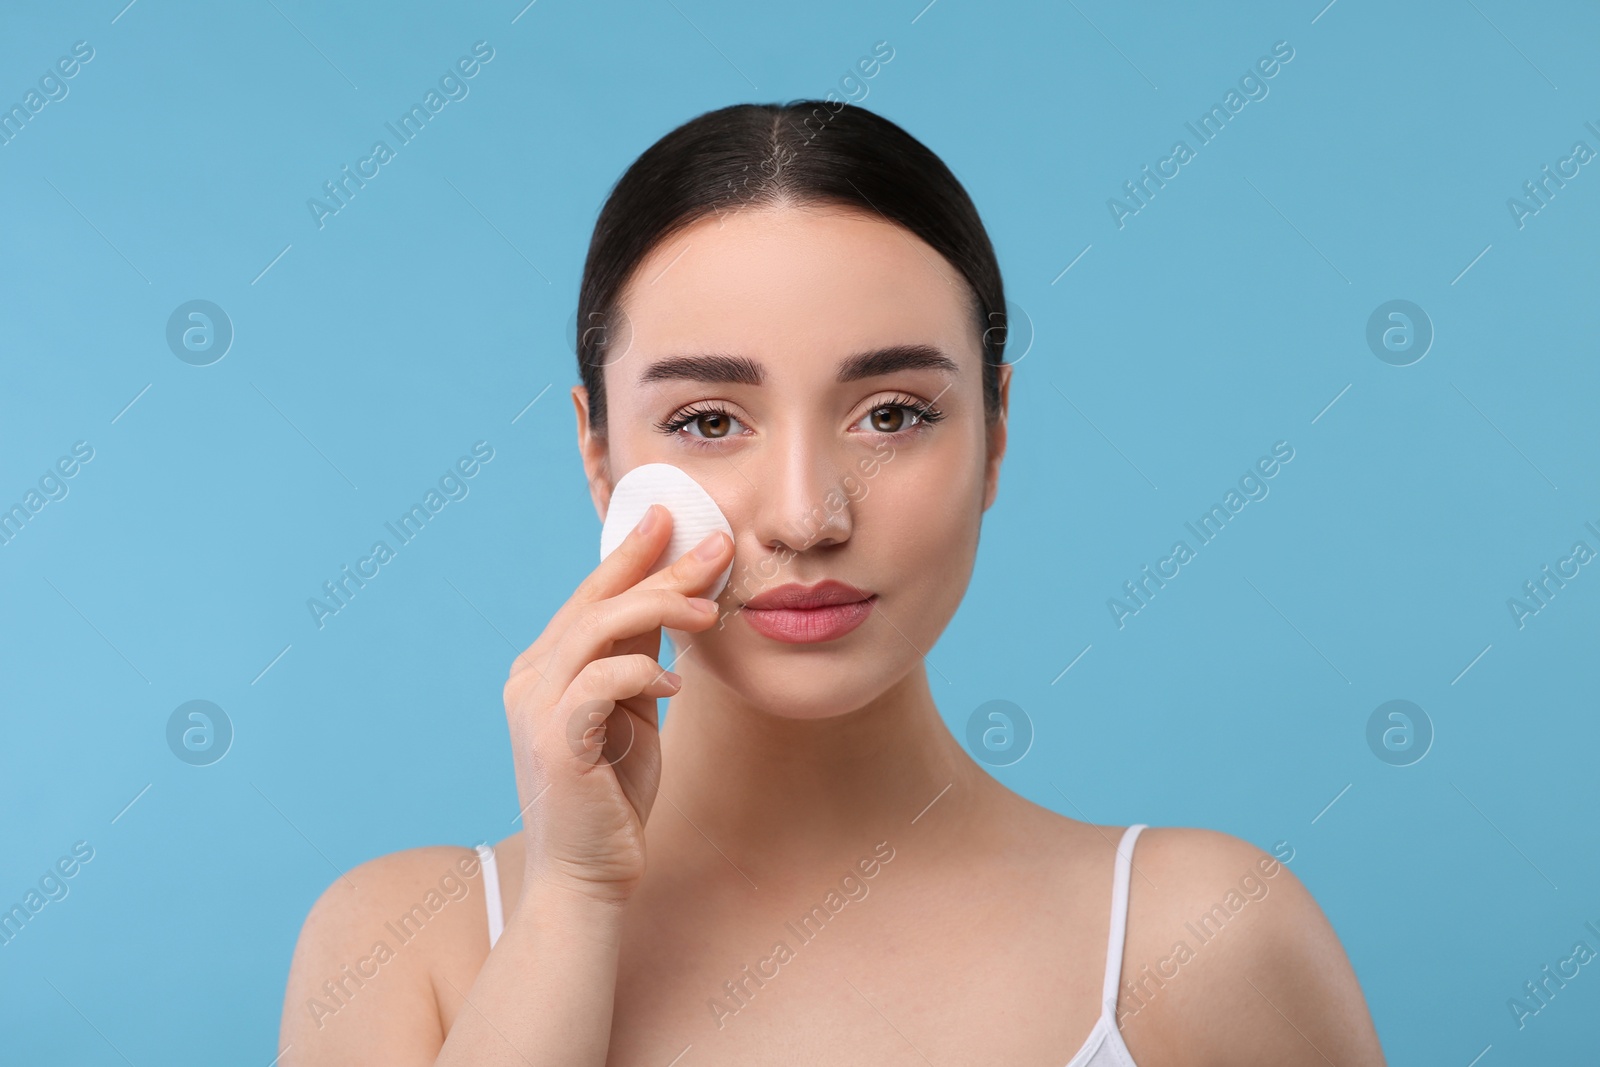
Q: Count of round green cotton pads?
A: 0